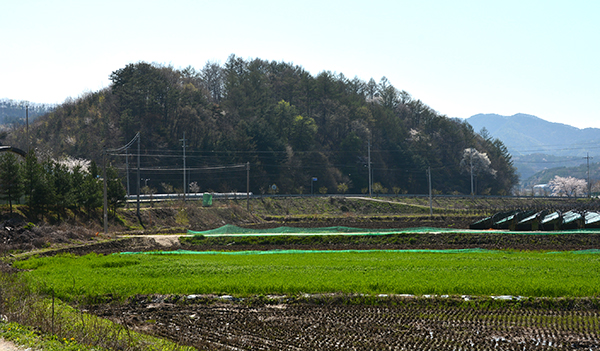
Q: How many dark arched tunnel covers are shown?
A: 6